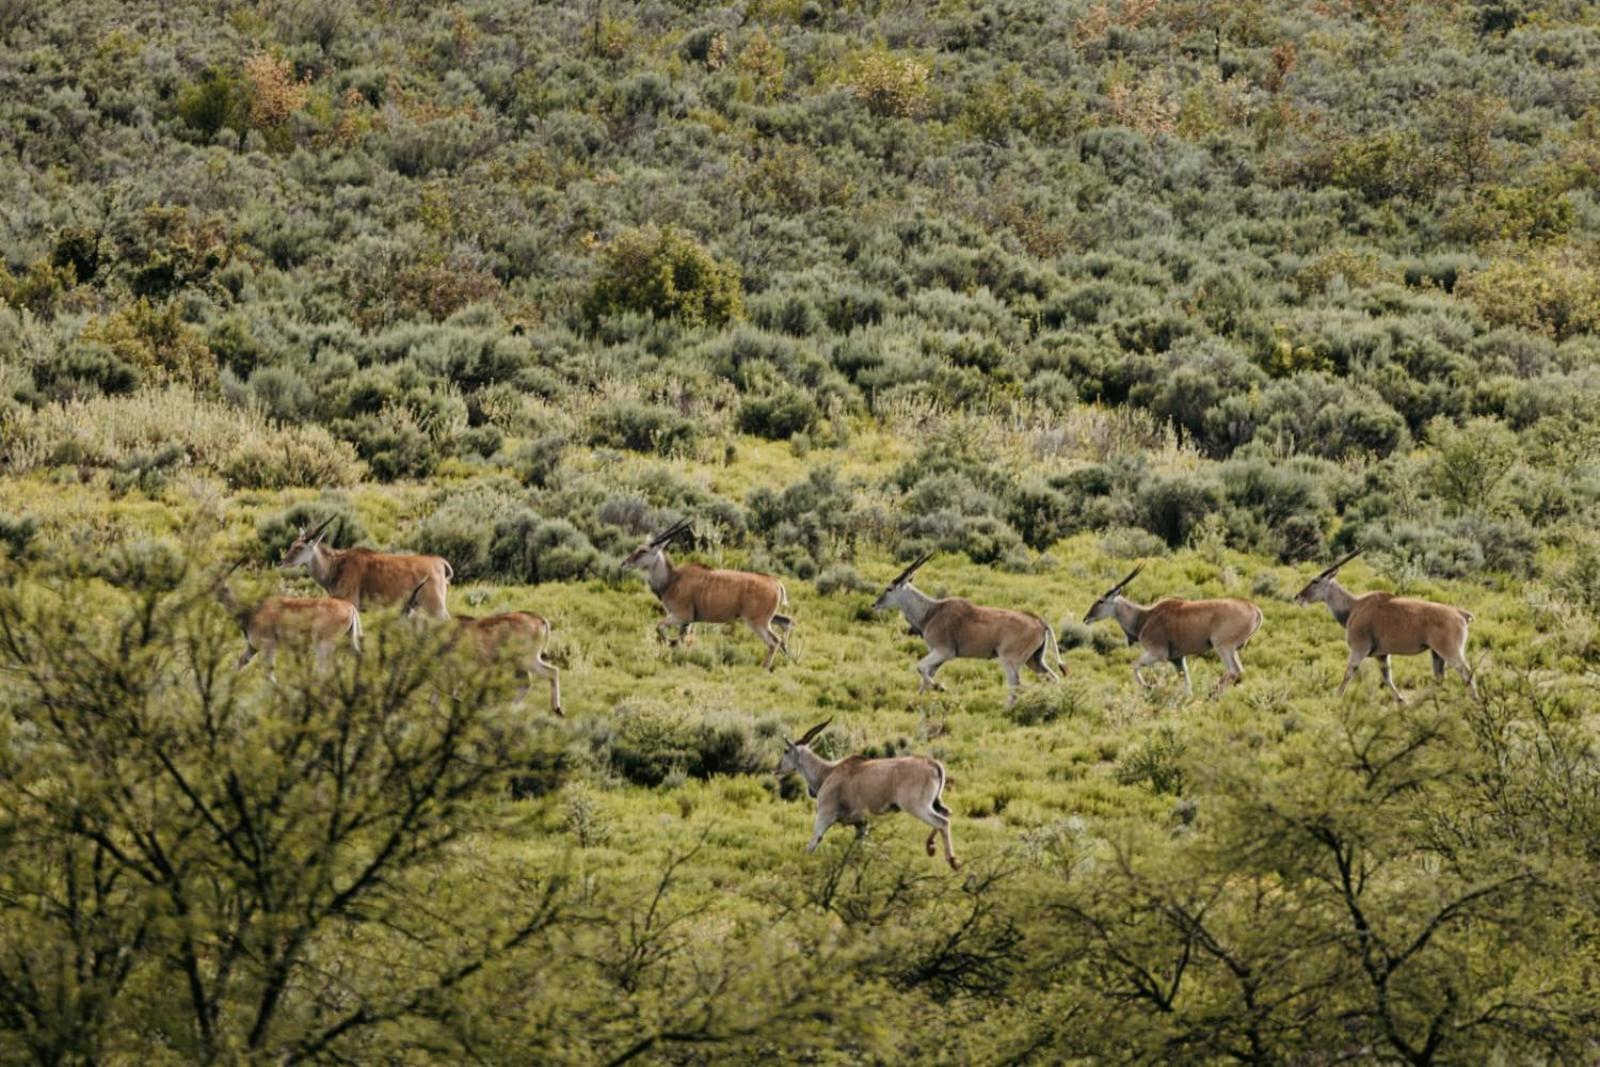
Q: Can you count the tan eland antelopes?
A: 8